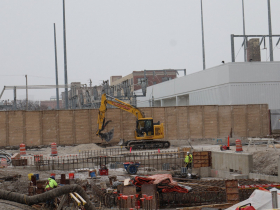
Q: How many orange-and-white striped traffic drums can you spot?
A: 3